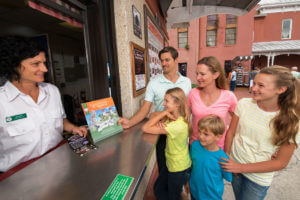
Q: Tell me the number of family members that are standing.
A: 5